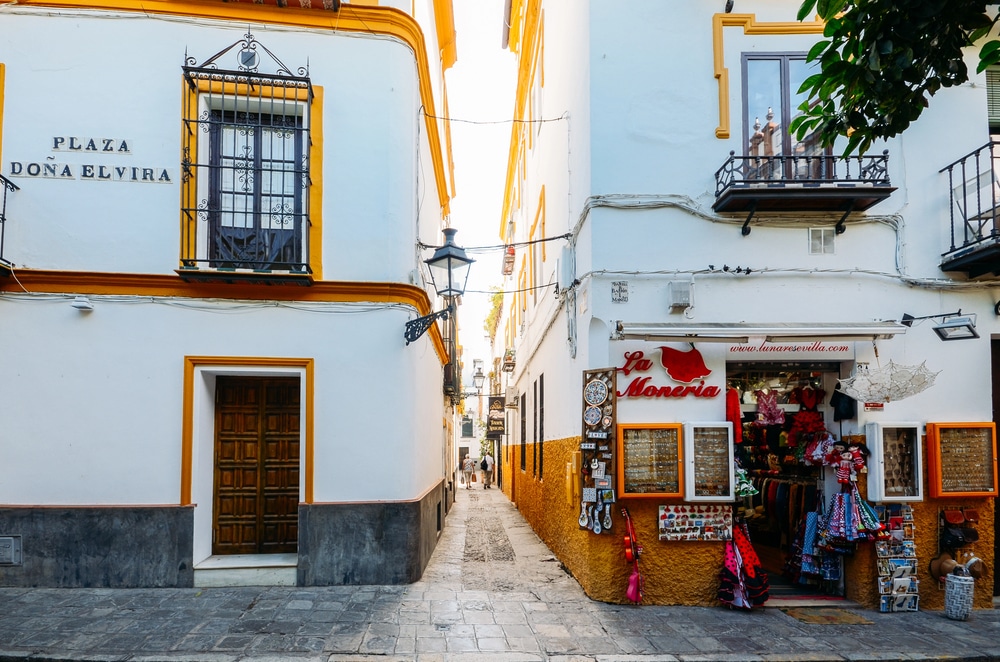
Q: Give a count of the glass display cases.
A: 4